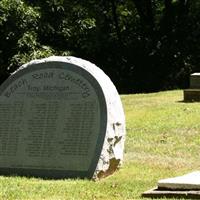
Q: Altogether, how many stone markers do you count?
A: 3